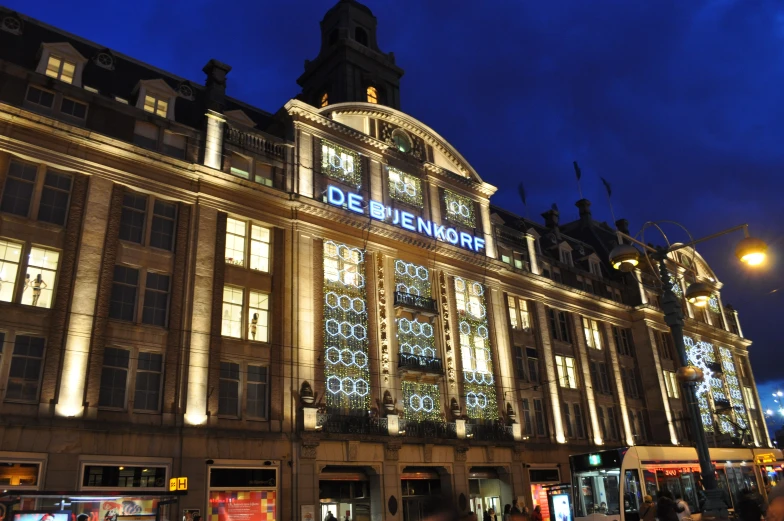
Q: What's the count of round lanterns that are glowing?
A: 3